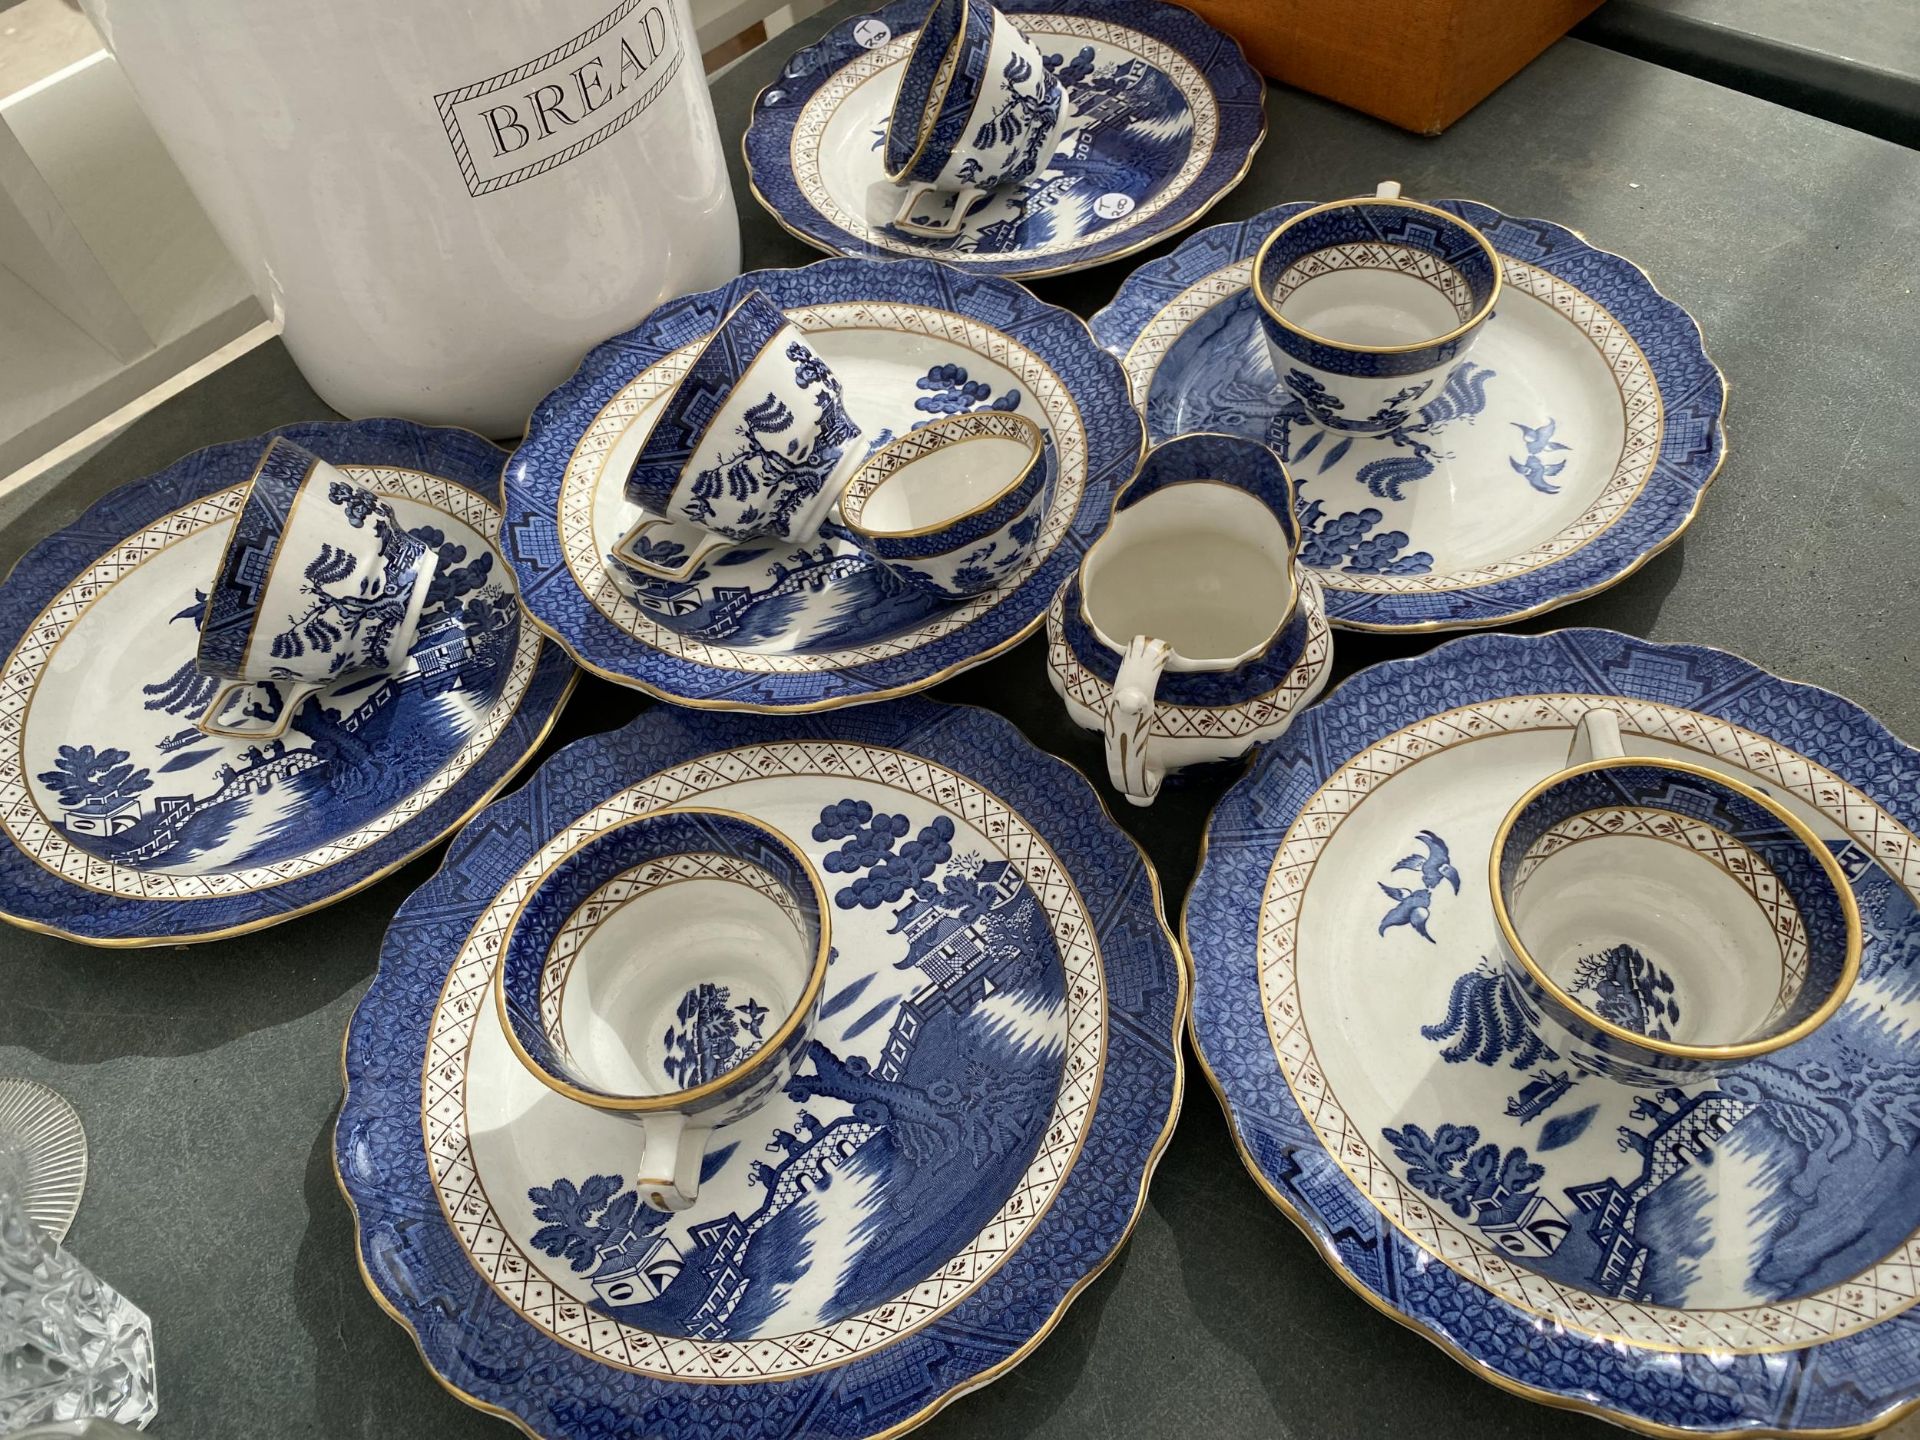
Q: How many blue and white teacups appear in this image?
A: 6